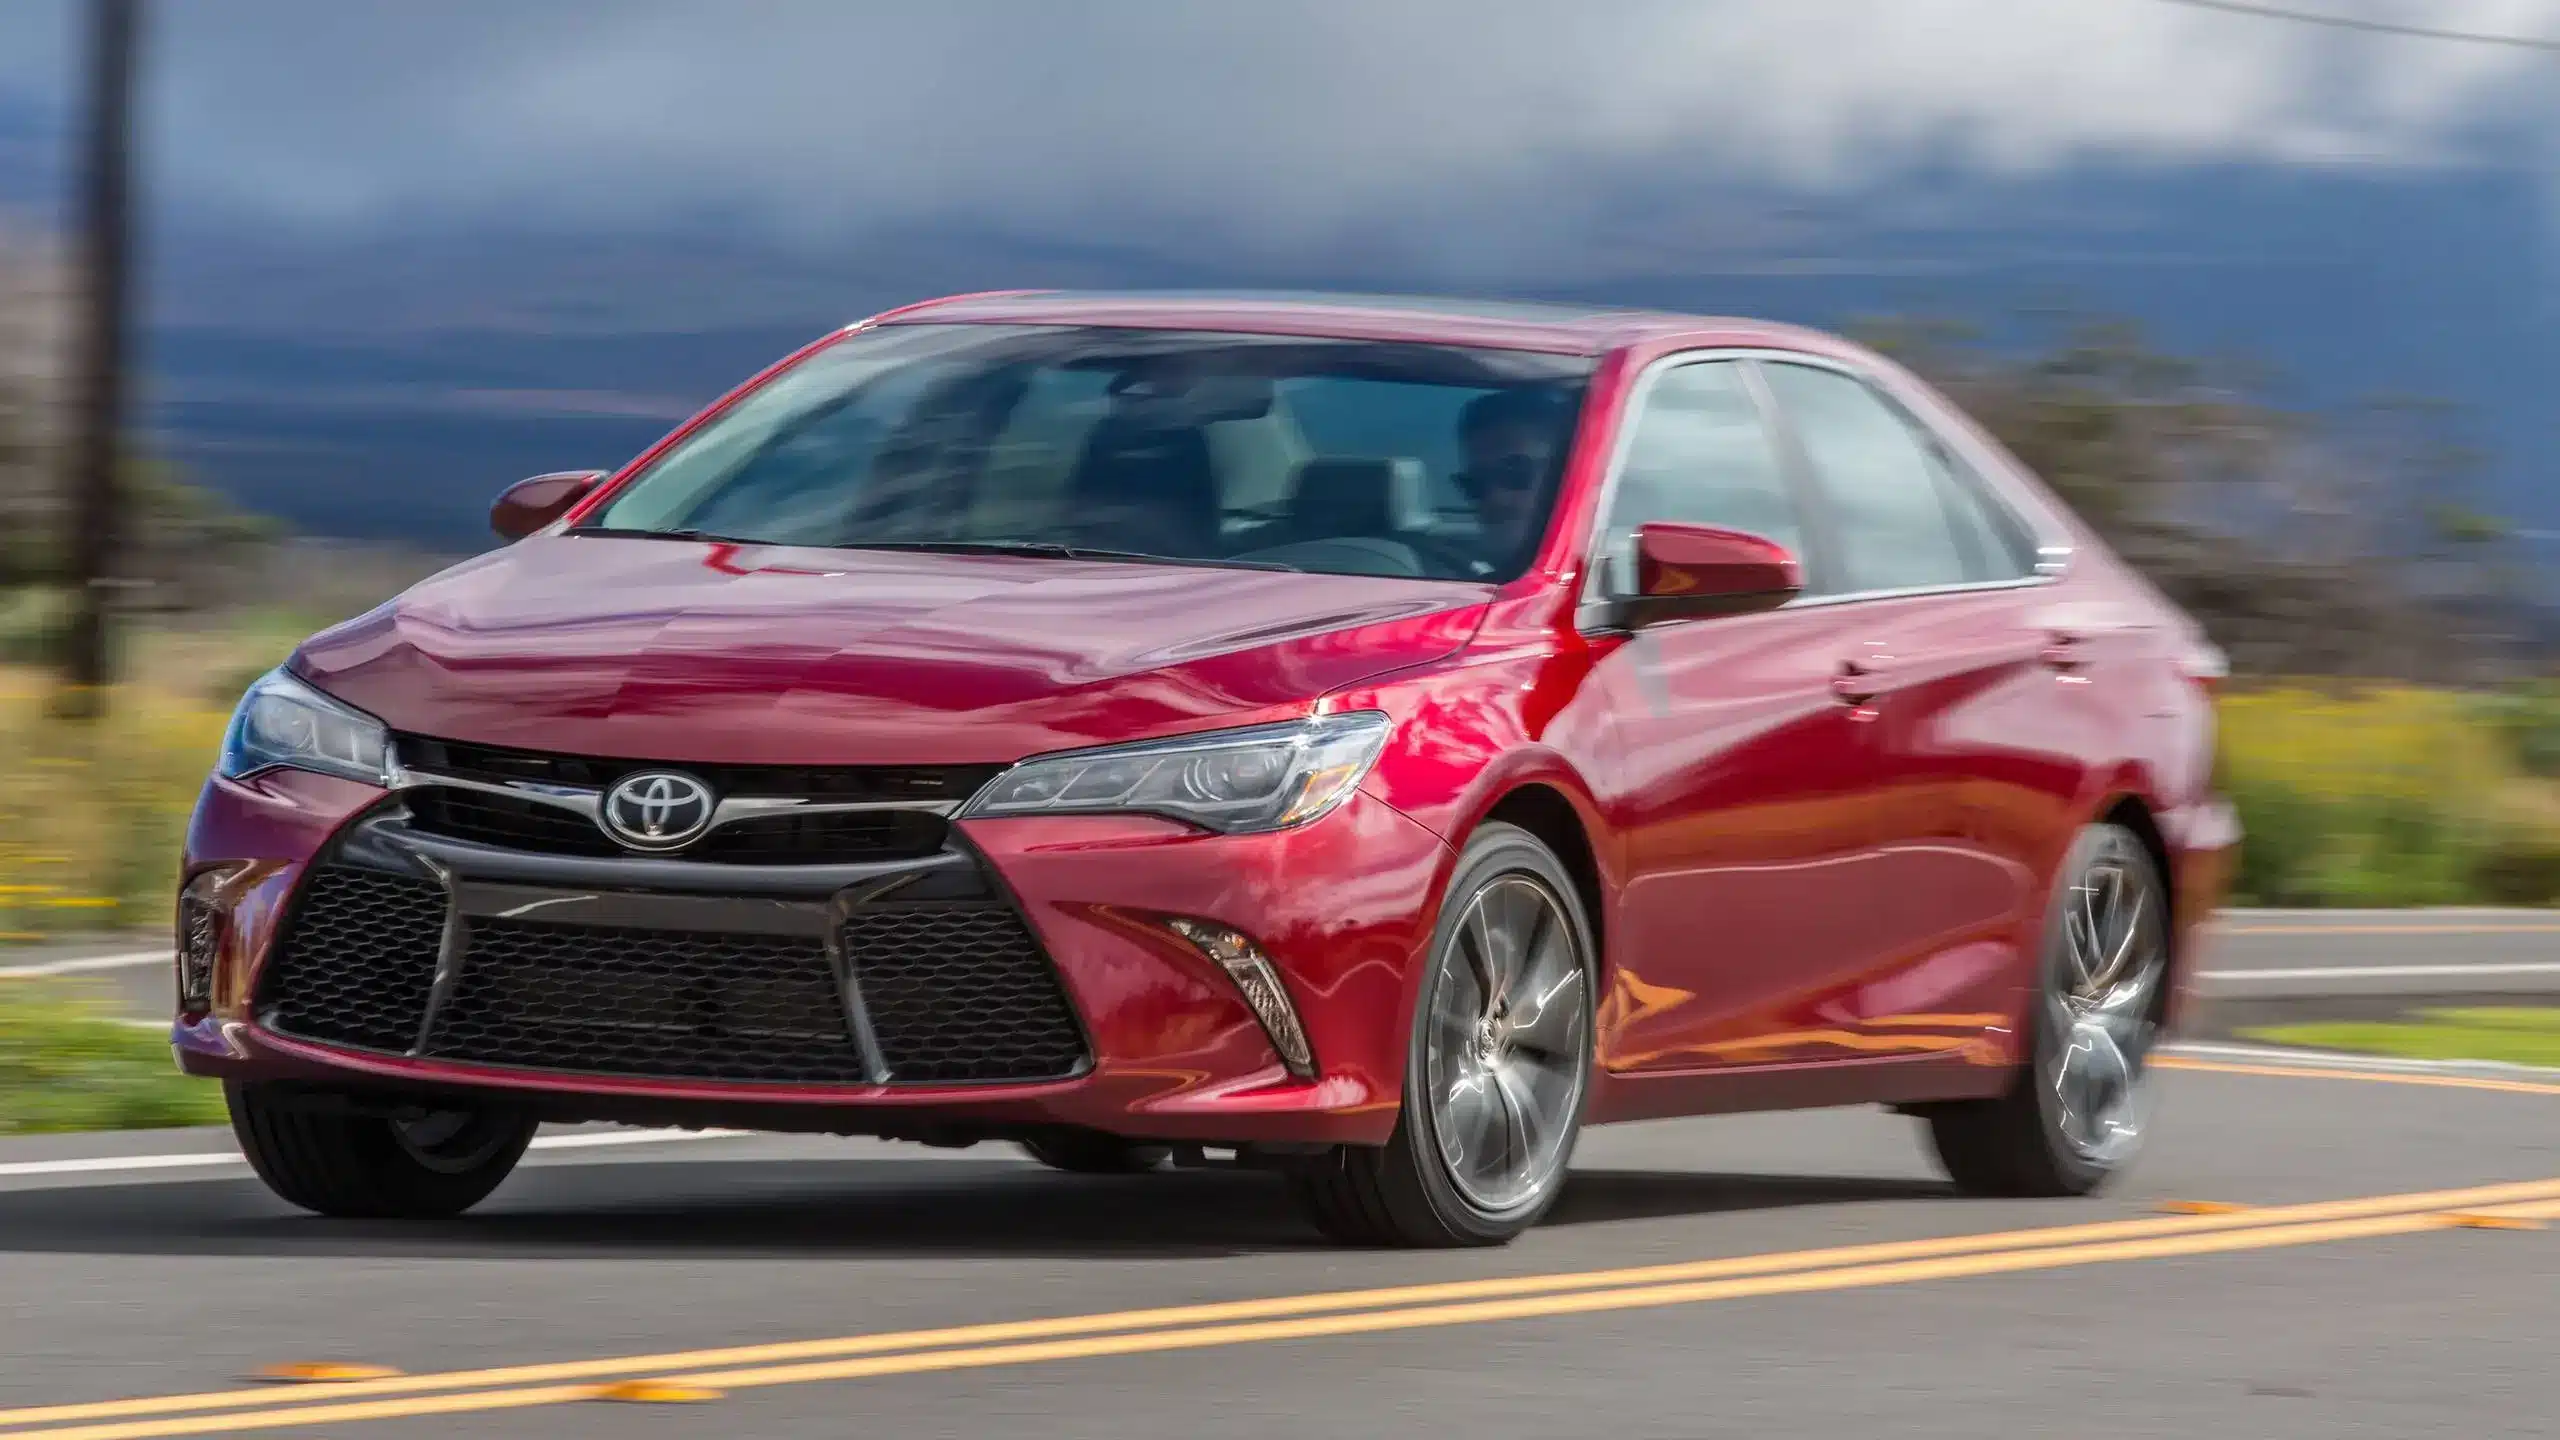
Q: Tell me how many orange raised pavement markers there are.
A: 4